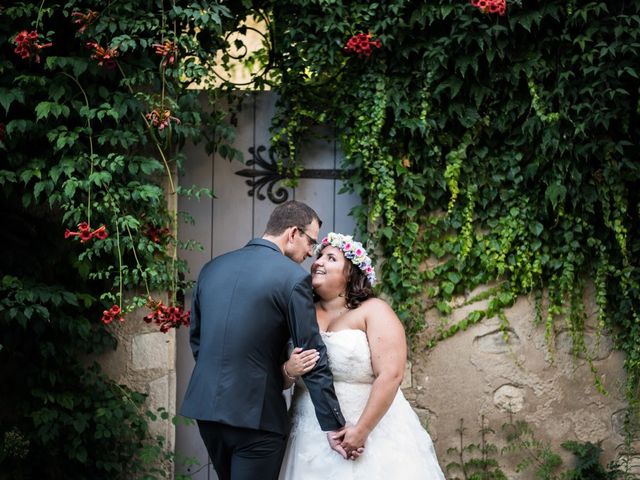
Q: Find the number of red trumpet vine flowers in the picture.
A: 11